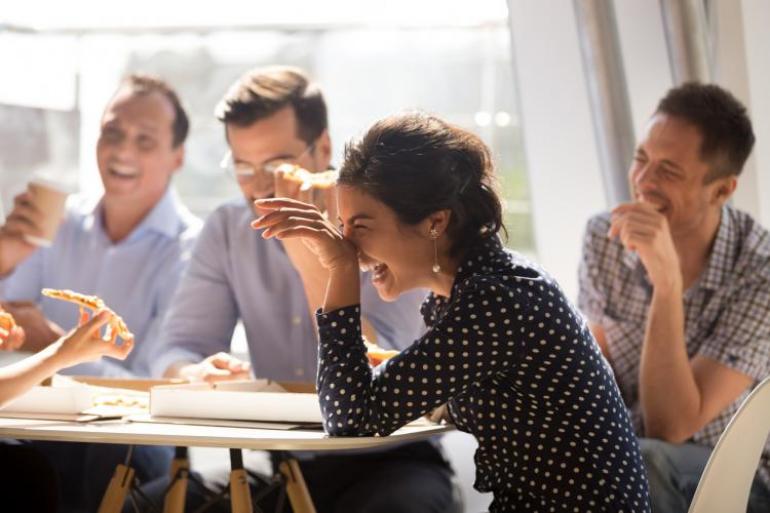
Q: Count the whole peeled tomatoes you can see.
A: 0